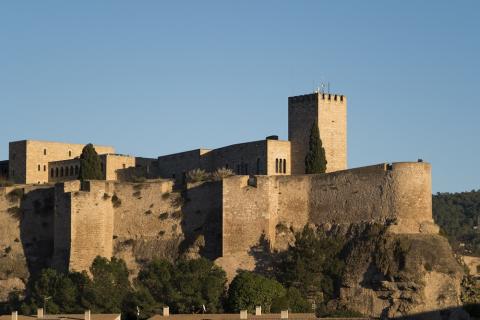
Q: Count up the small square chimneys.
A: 7